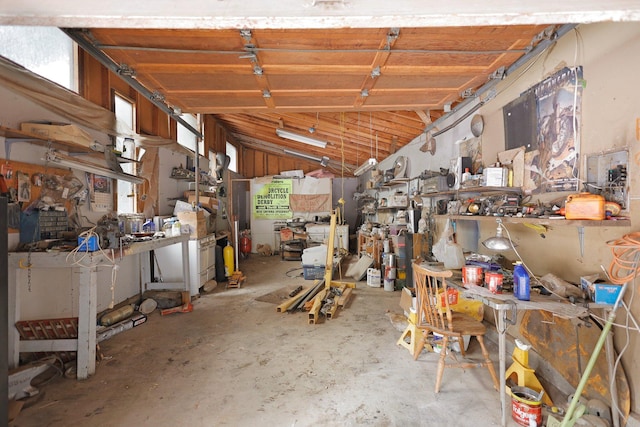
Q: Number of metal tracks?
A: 2